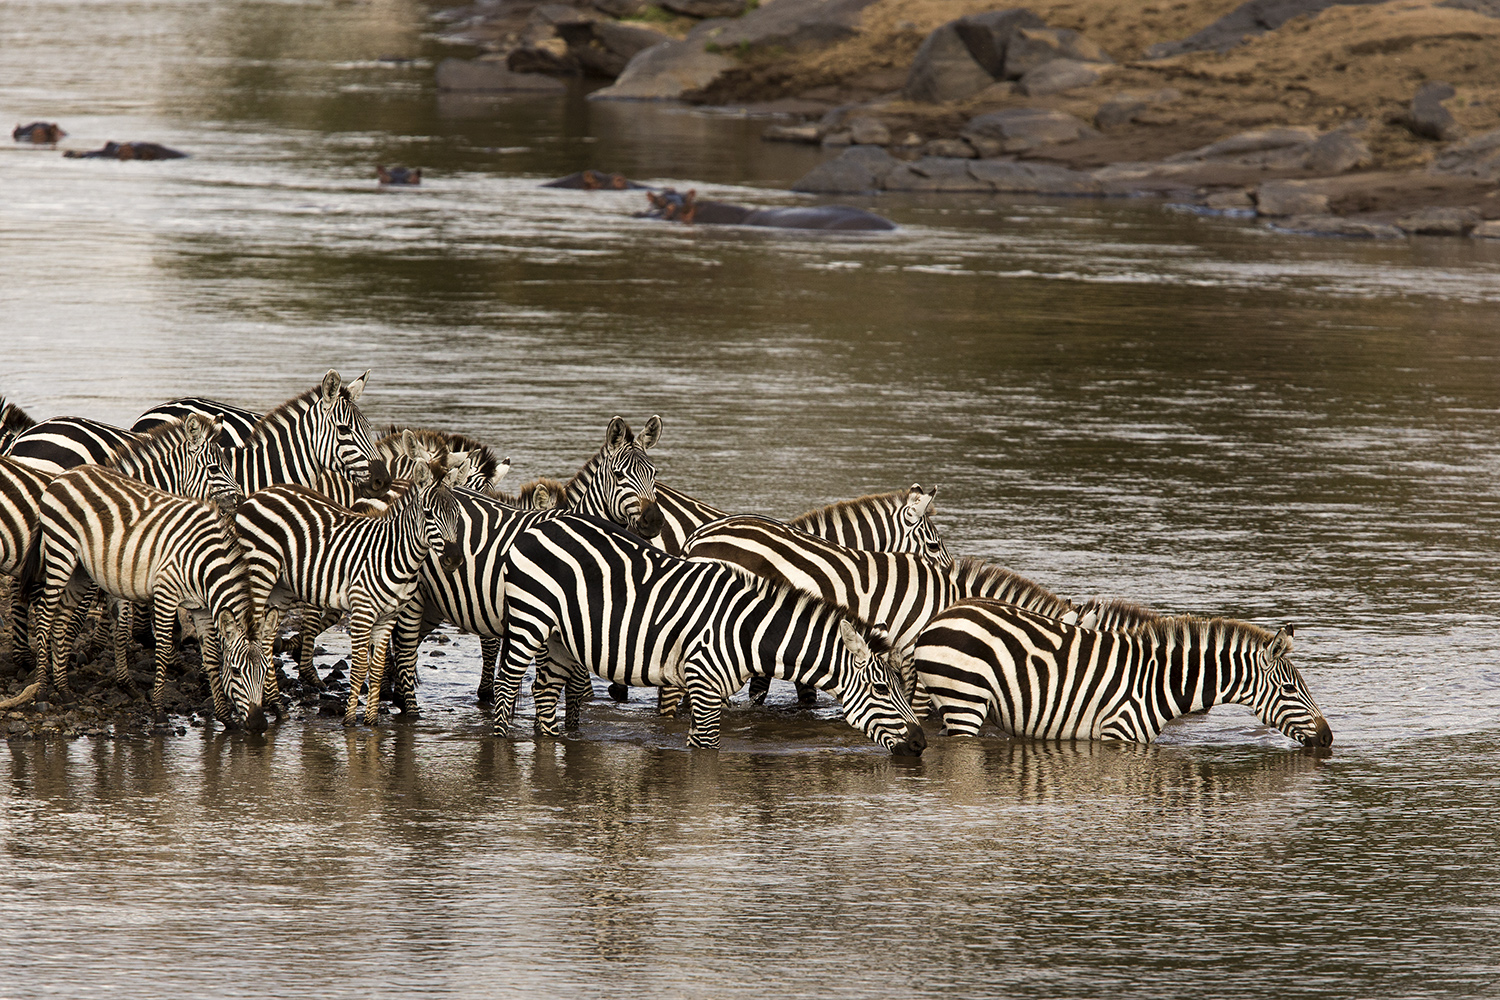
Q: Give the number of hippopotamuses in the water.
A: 5